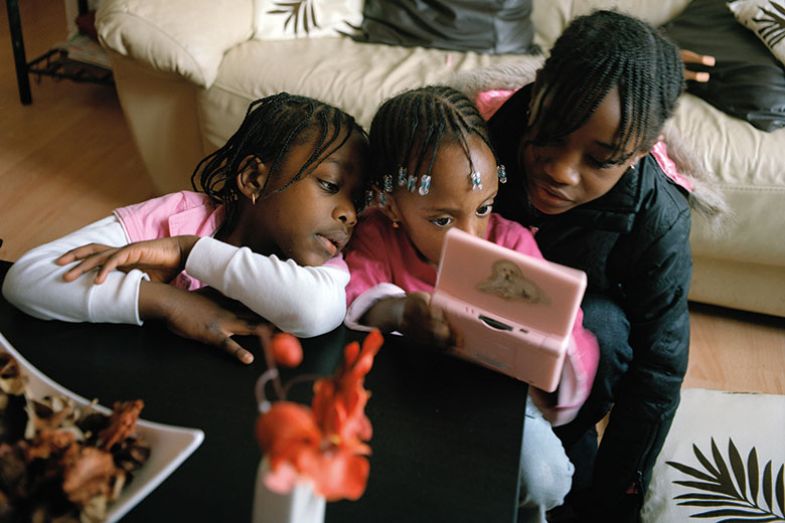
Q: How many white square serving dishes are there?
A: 1